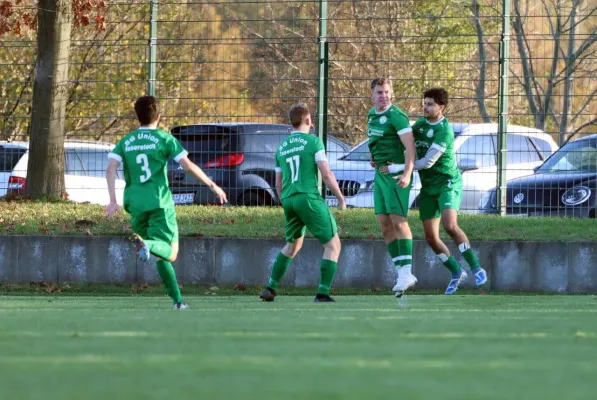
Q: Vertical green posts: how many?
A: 3